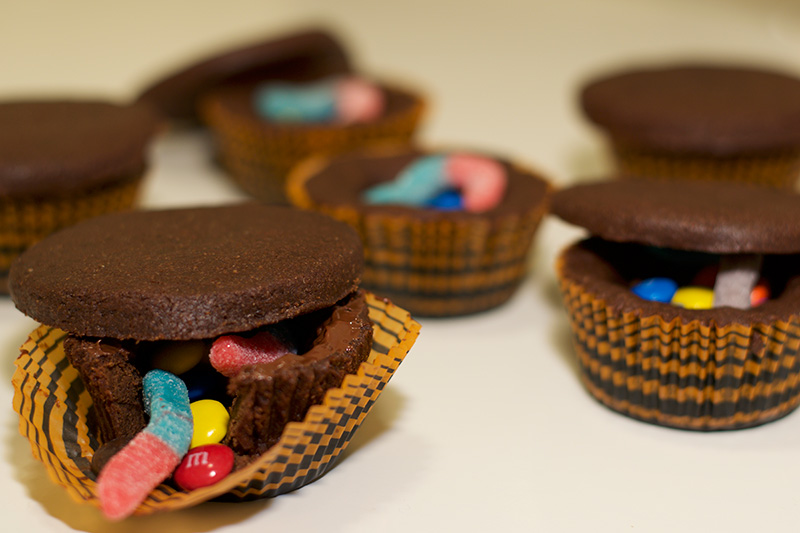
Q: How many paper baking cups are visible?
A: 6